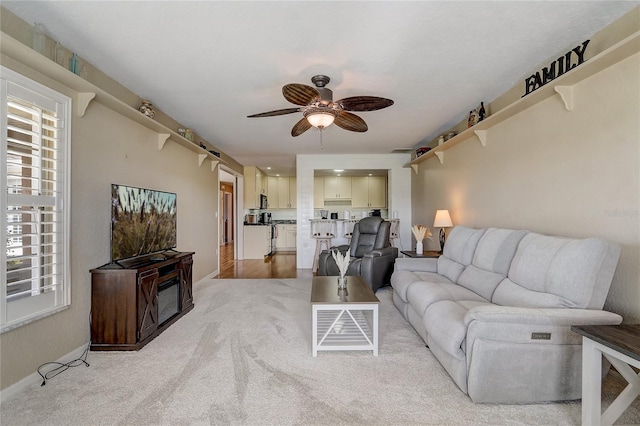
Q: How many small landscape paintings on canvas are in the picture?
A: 0